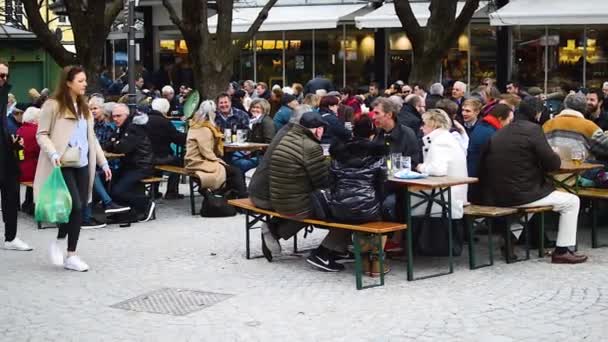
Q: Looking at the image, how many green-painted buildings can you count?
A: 1